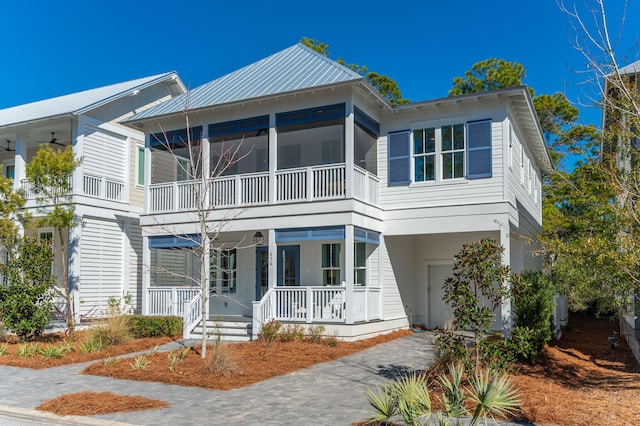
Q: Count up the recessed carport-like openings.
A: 1